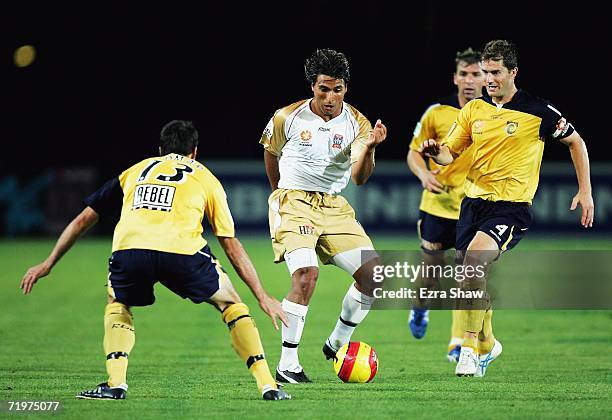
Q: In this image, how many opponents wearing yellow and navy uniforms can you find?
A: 3